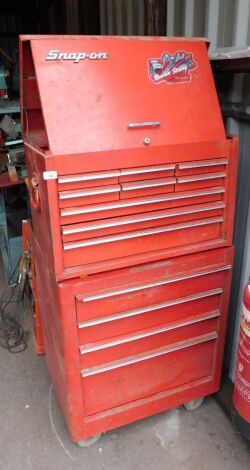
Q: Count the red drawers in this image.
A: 13